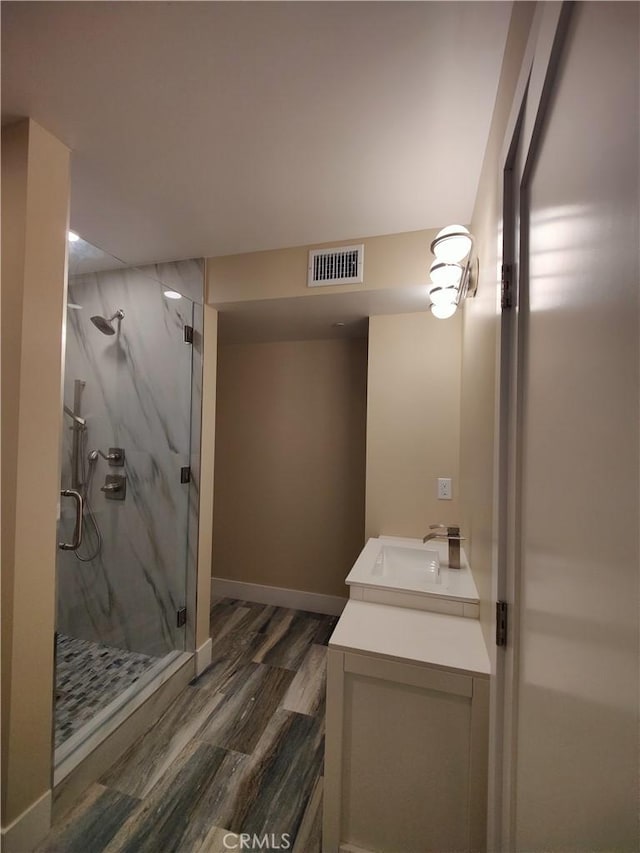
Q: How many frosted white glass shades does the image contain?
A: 4